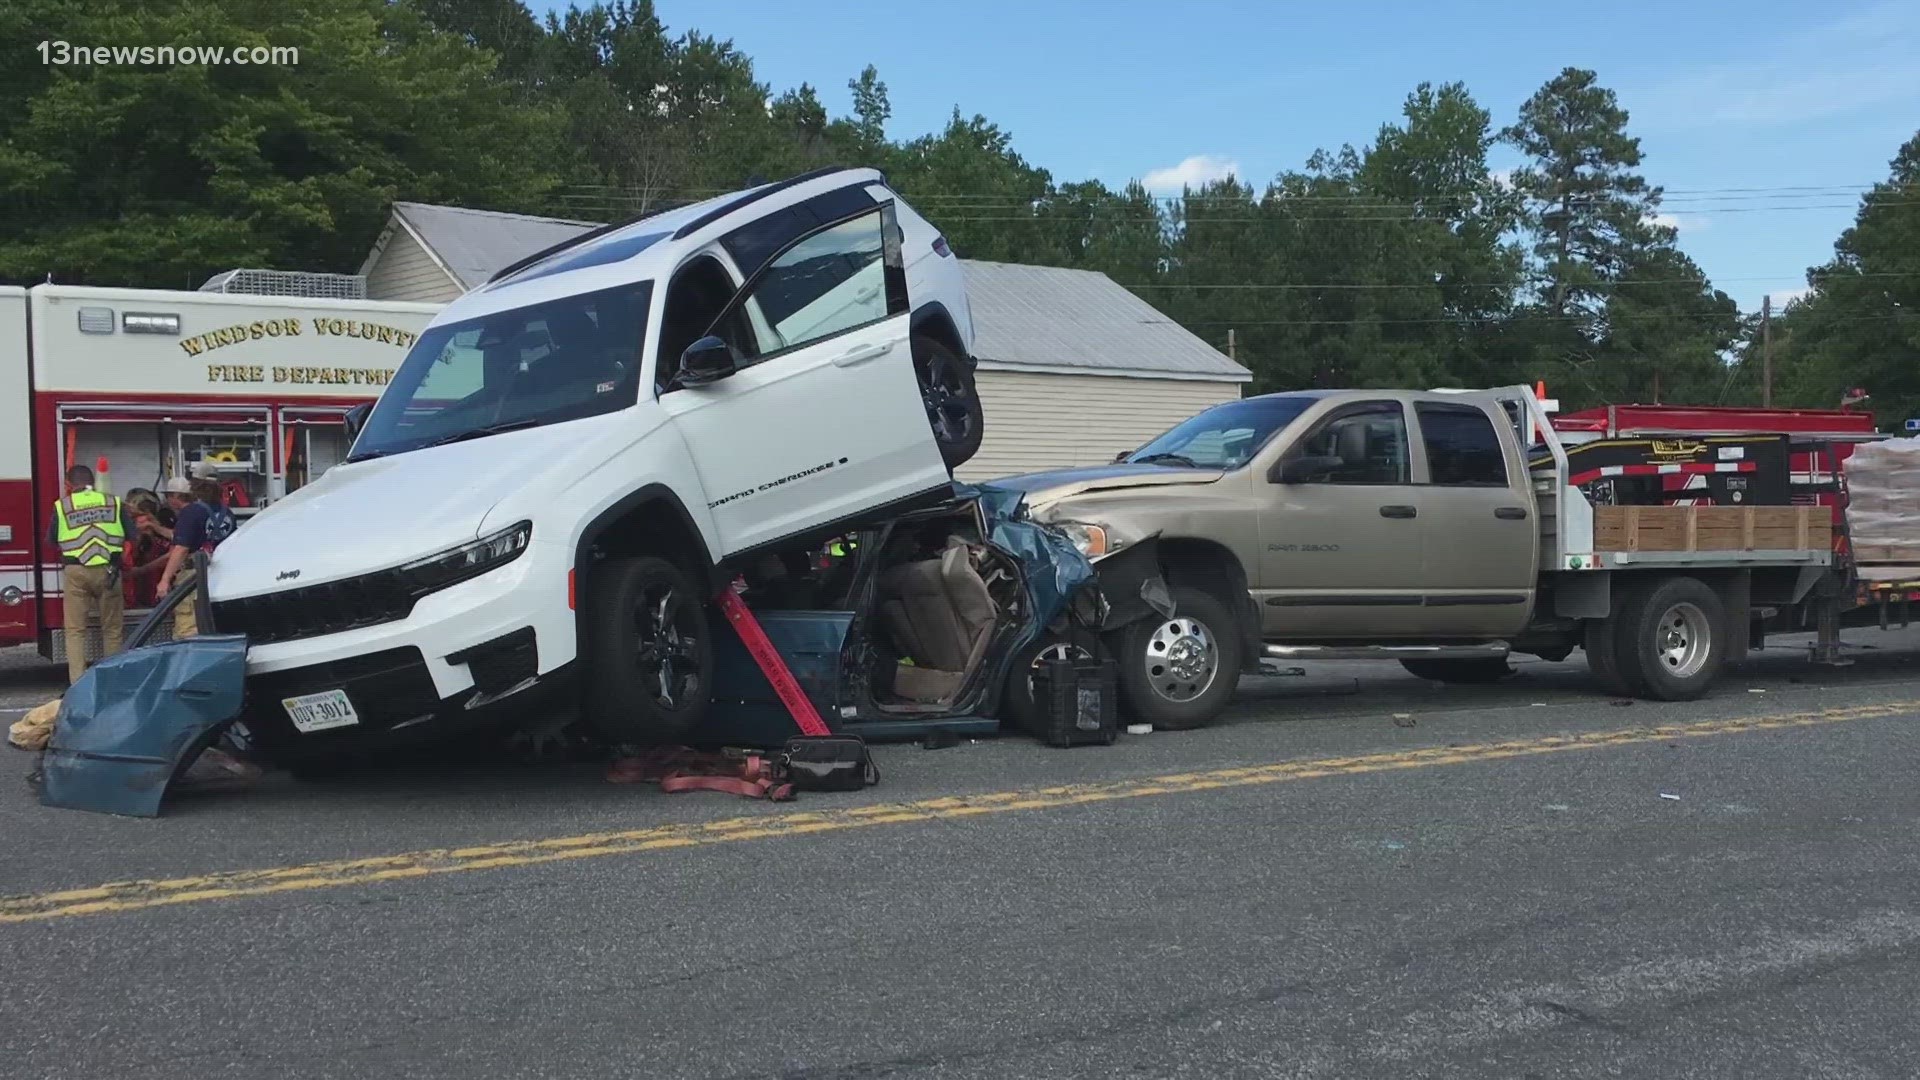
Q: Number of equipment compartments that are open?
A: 2